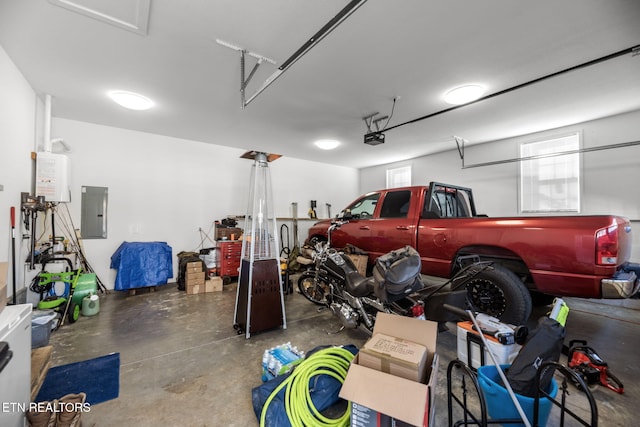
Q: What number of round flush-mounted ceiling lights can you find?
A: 3